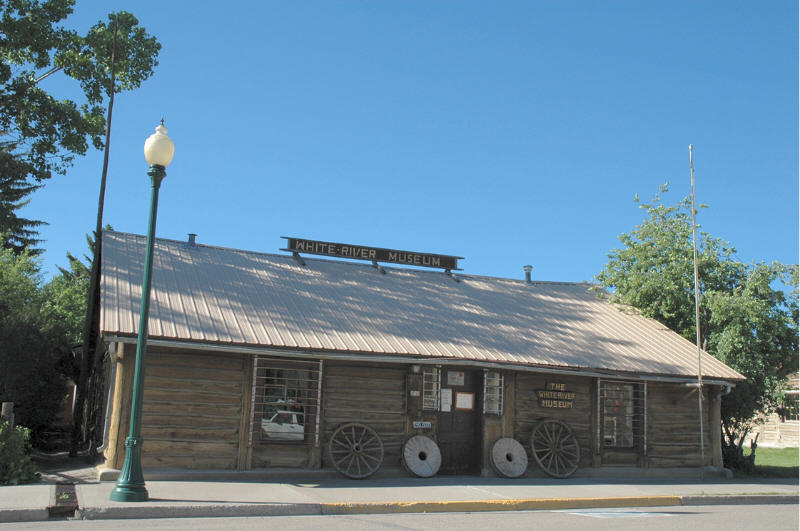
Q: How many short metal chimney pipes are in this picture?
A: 2